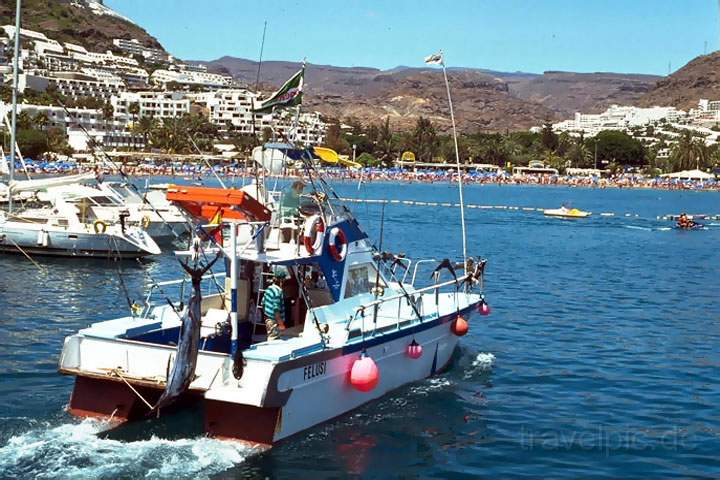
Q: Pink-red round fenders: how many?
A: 4